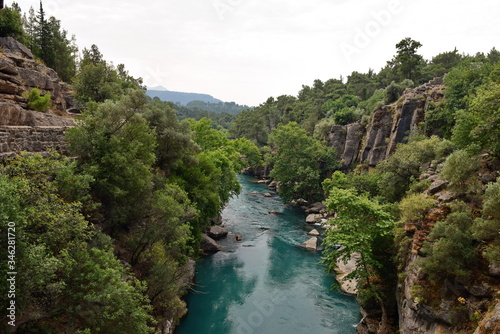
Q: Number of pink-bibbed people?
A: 0